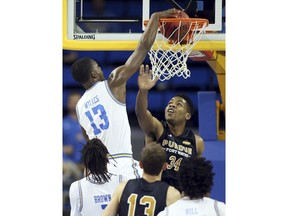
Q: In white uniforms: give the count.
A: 3